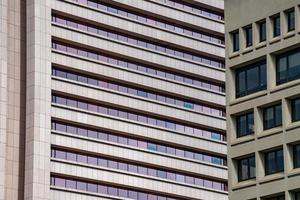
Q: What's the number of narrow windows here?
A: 5